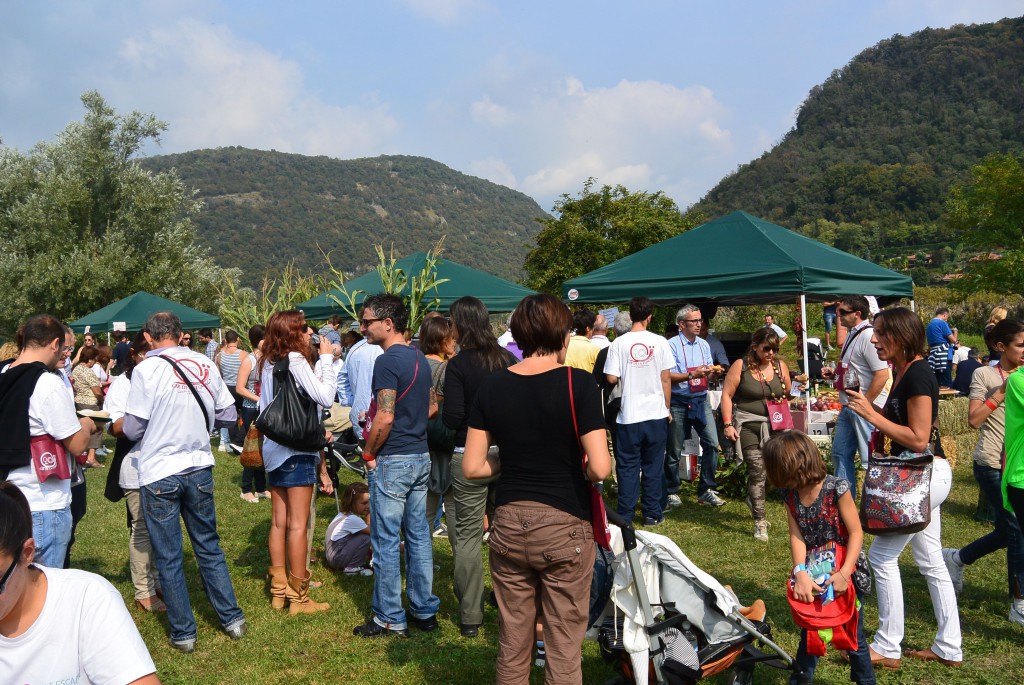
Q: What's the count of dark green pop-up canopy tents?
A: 3